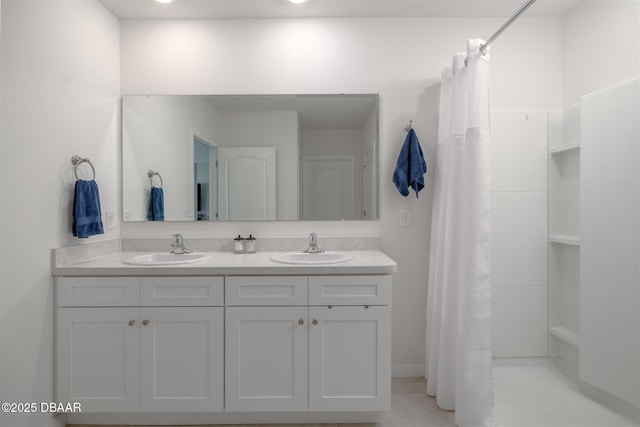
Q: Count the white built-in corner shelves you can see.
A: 3